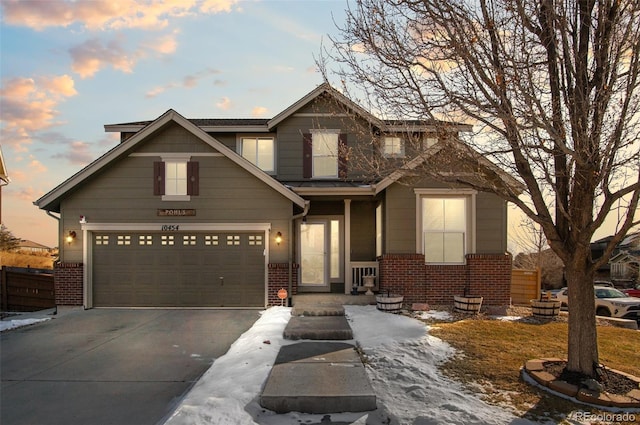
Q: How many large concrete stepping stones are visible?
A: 3